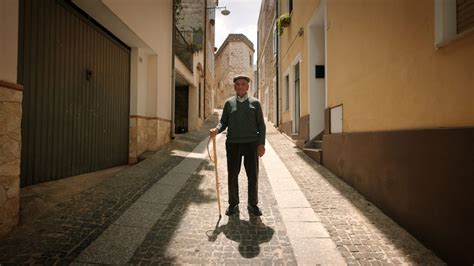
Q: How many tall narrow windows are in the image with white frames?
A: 2